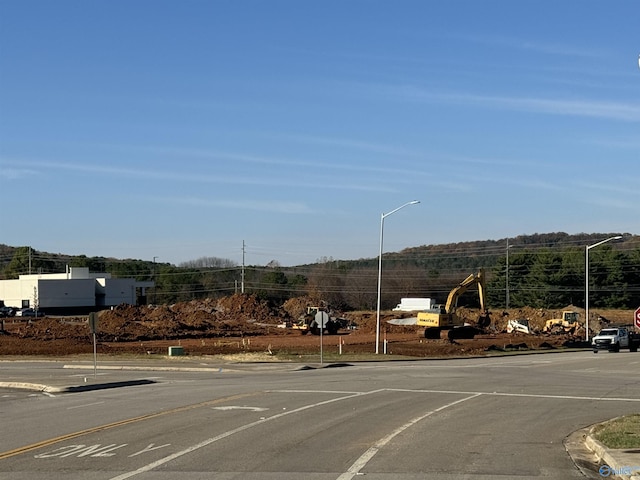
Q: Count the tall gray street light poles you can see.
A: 2